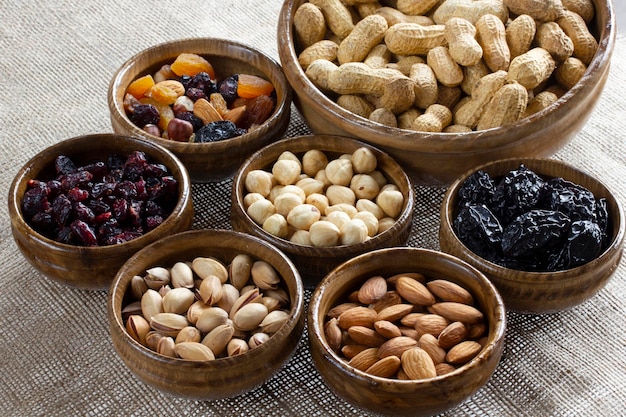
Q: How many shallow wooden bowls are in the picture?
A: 7